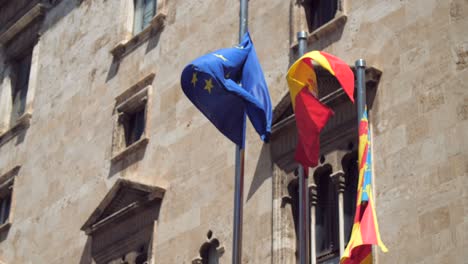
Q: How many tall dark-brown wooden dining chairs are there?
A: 0